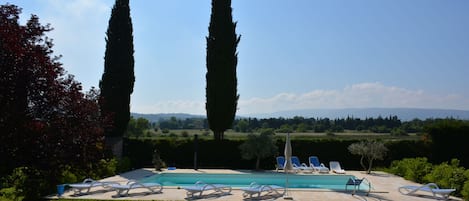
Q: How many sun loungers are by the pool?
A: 9